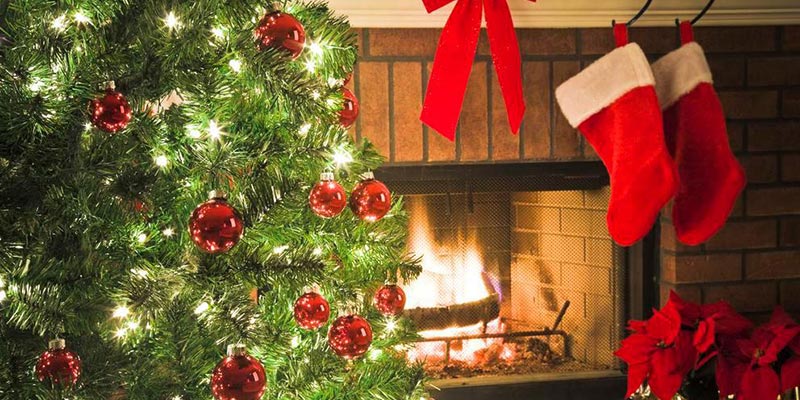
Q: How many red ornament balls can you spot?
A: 11